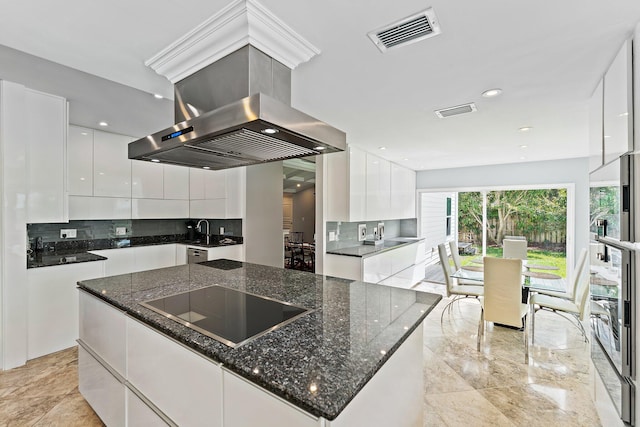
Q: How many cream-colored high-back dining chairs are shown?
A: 6